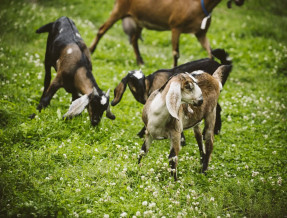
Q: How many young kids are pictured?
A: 3